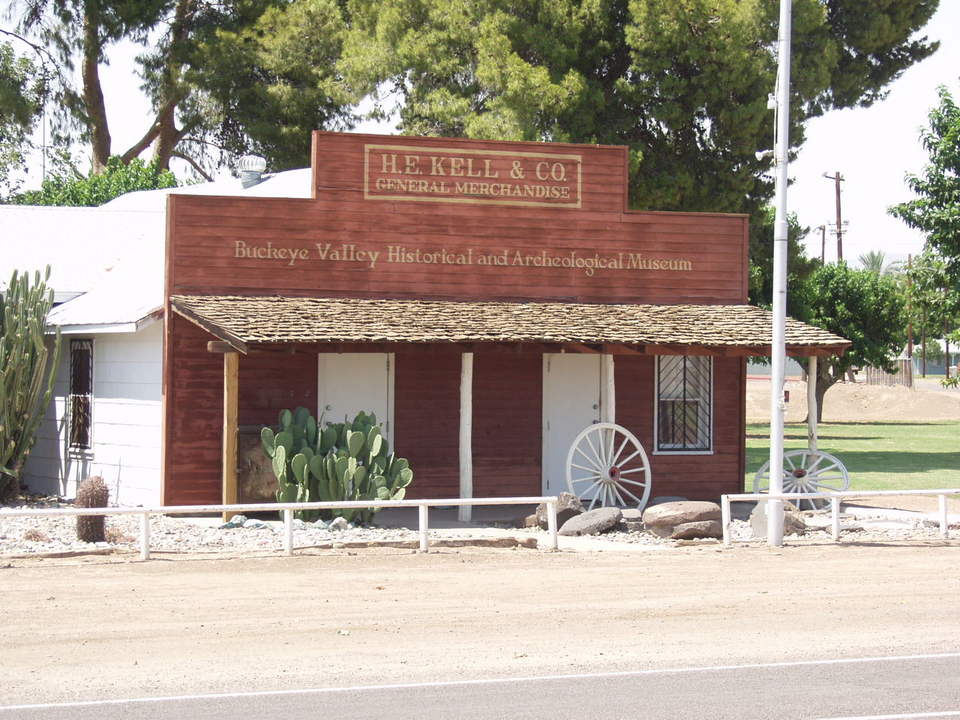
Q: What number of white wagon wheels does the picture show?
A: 2